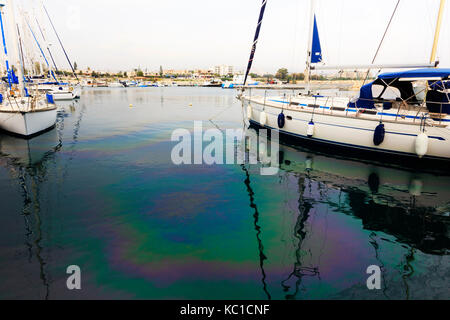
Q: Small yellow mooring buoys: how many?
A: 2